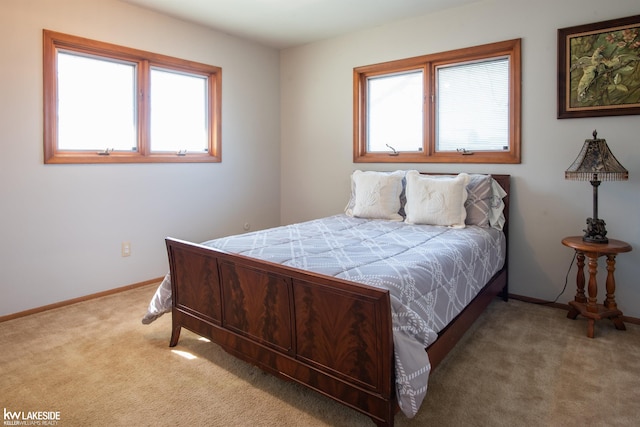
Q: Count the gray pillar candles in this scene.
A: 0